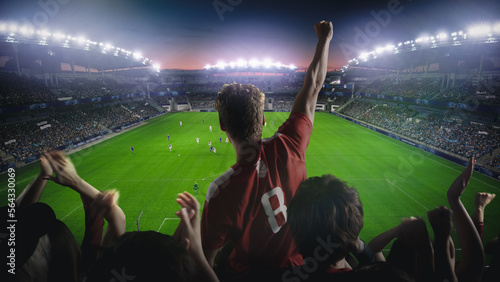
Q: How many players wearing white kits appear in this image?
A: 8